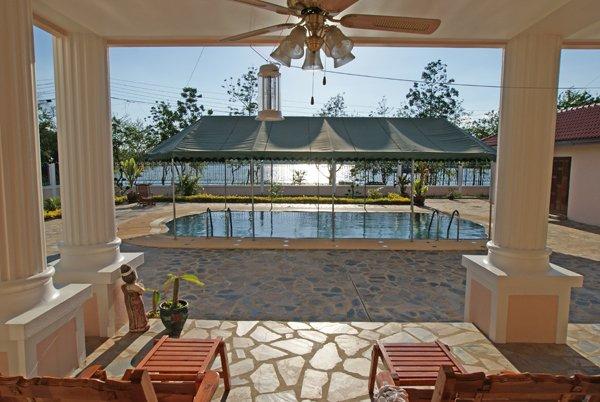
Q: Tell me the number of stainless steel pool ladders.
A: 2